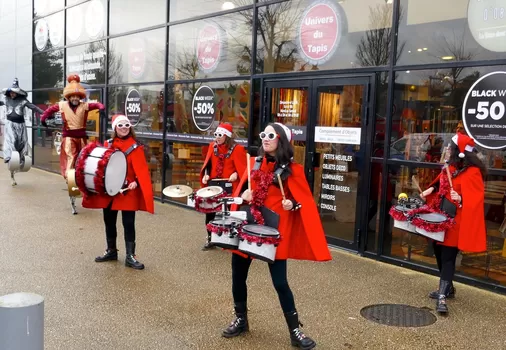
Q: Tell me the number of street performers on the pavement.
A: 6